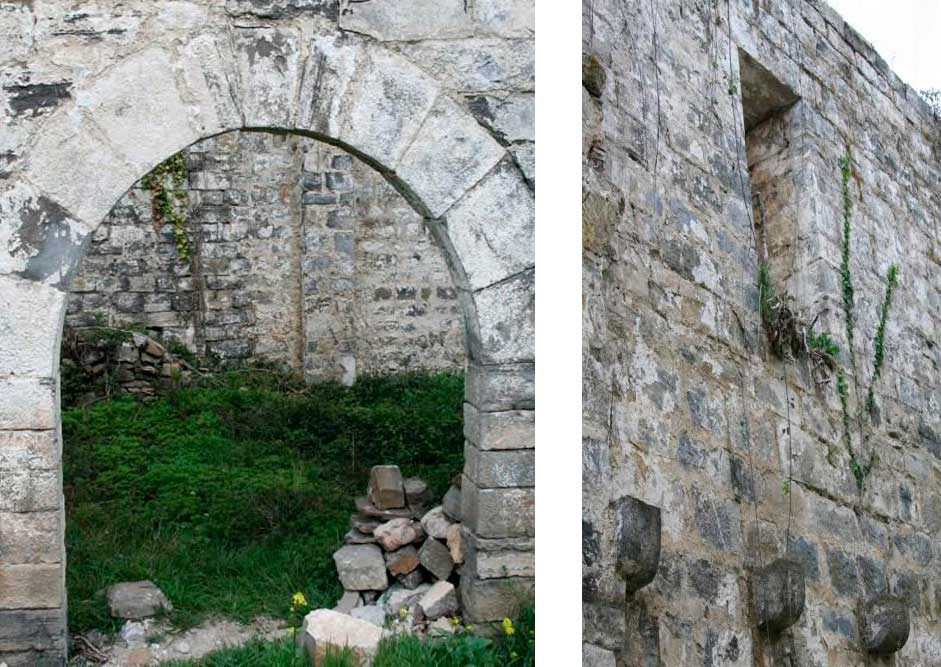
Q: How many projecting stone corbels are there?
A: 3